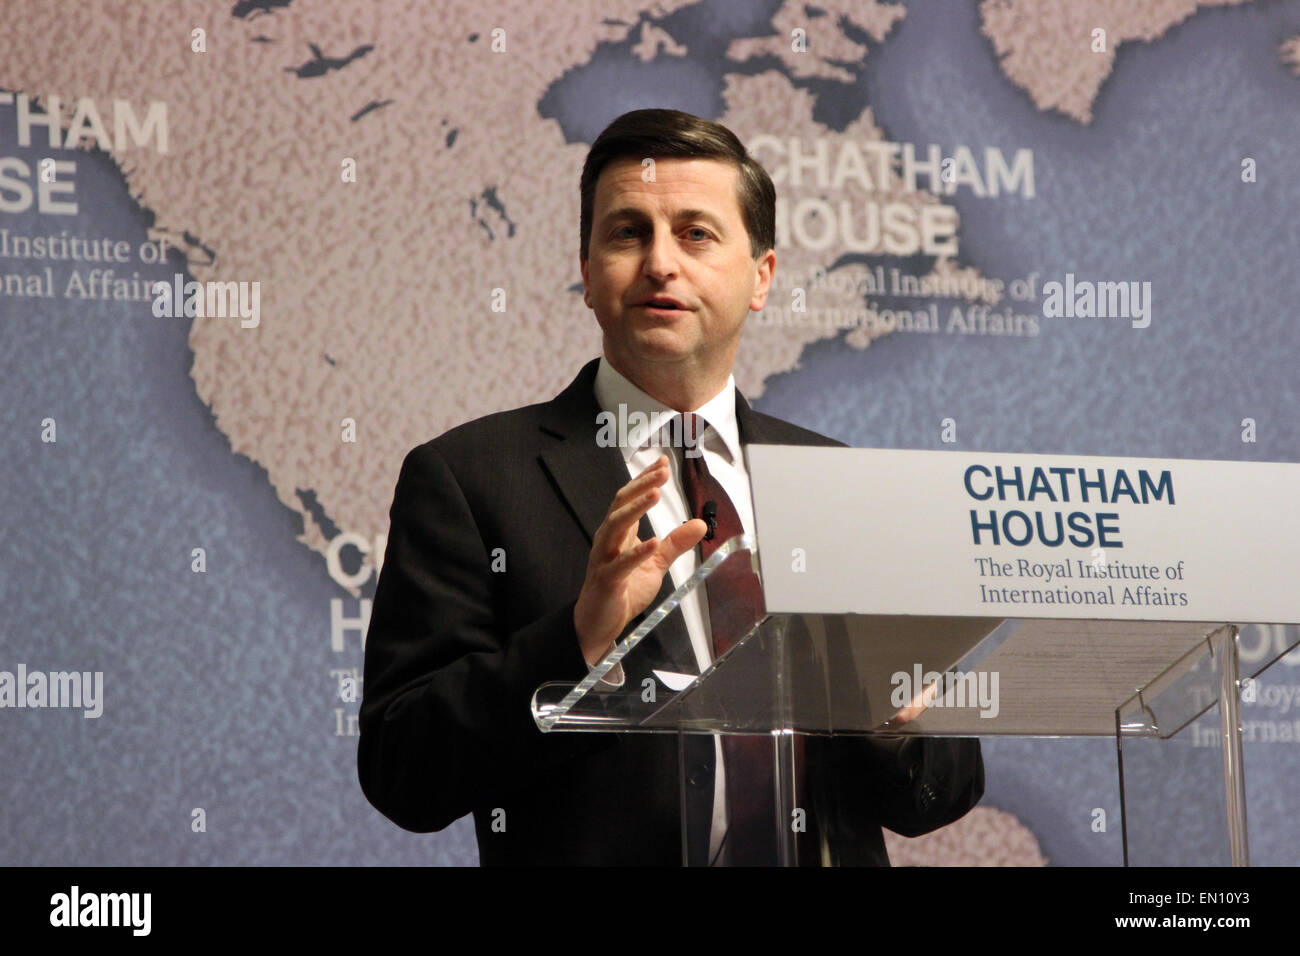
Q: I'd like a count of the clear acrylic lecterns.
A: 1